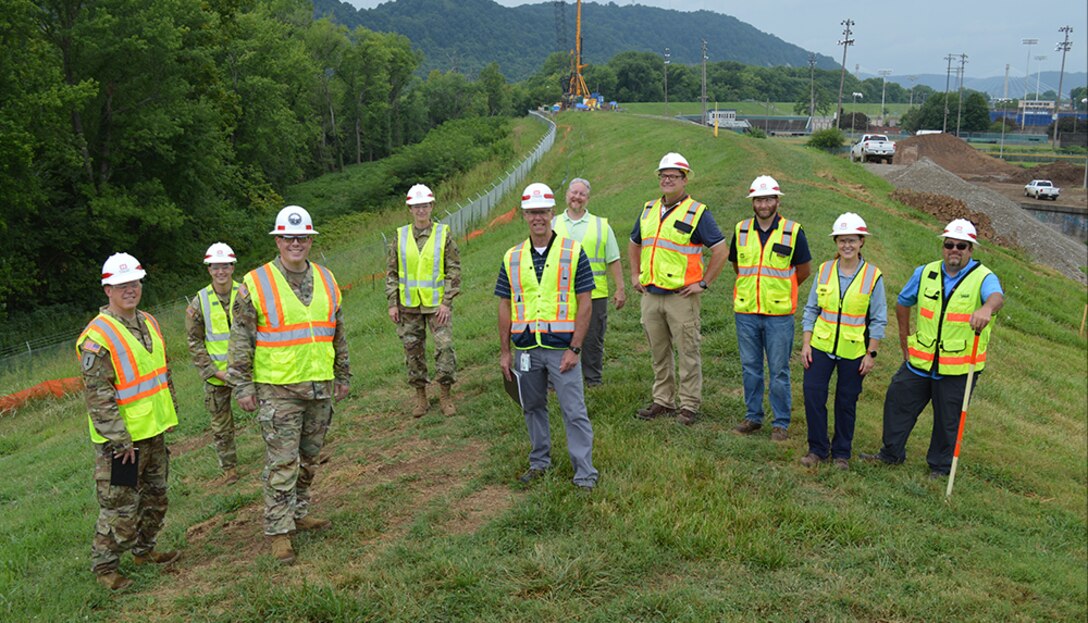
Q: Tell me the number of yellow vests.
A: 10